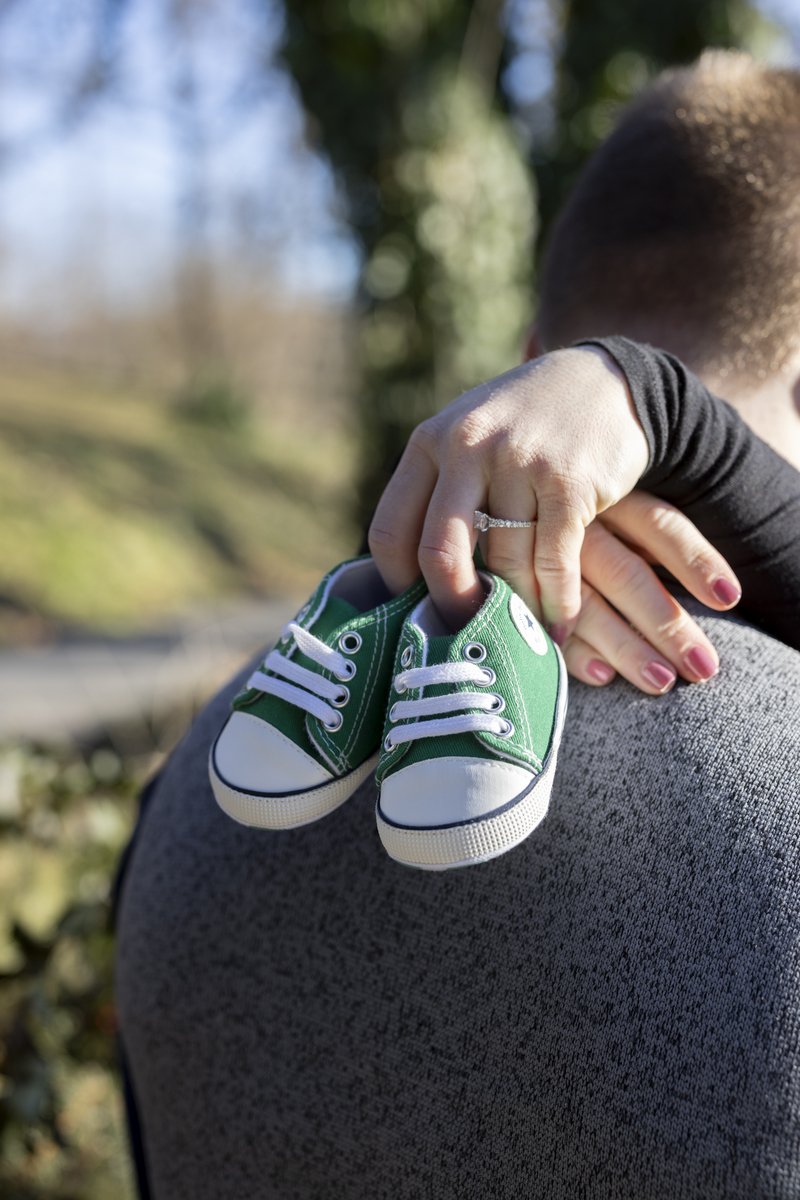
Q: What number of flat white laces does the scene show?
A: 6